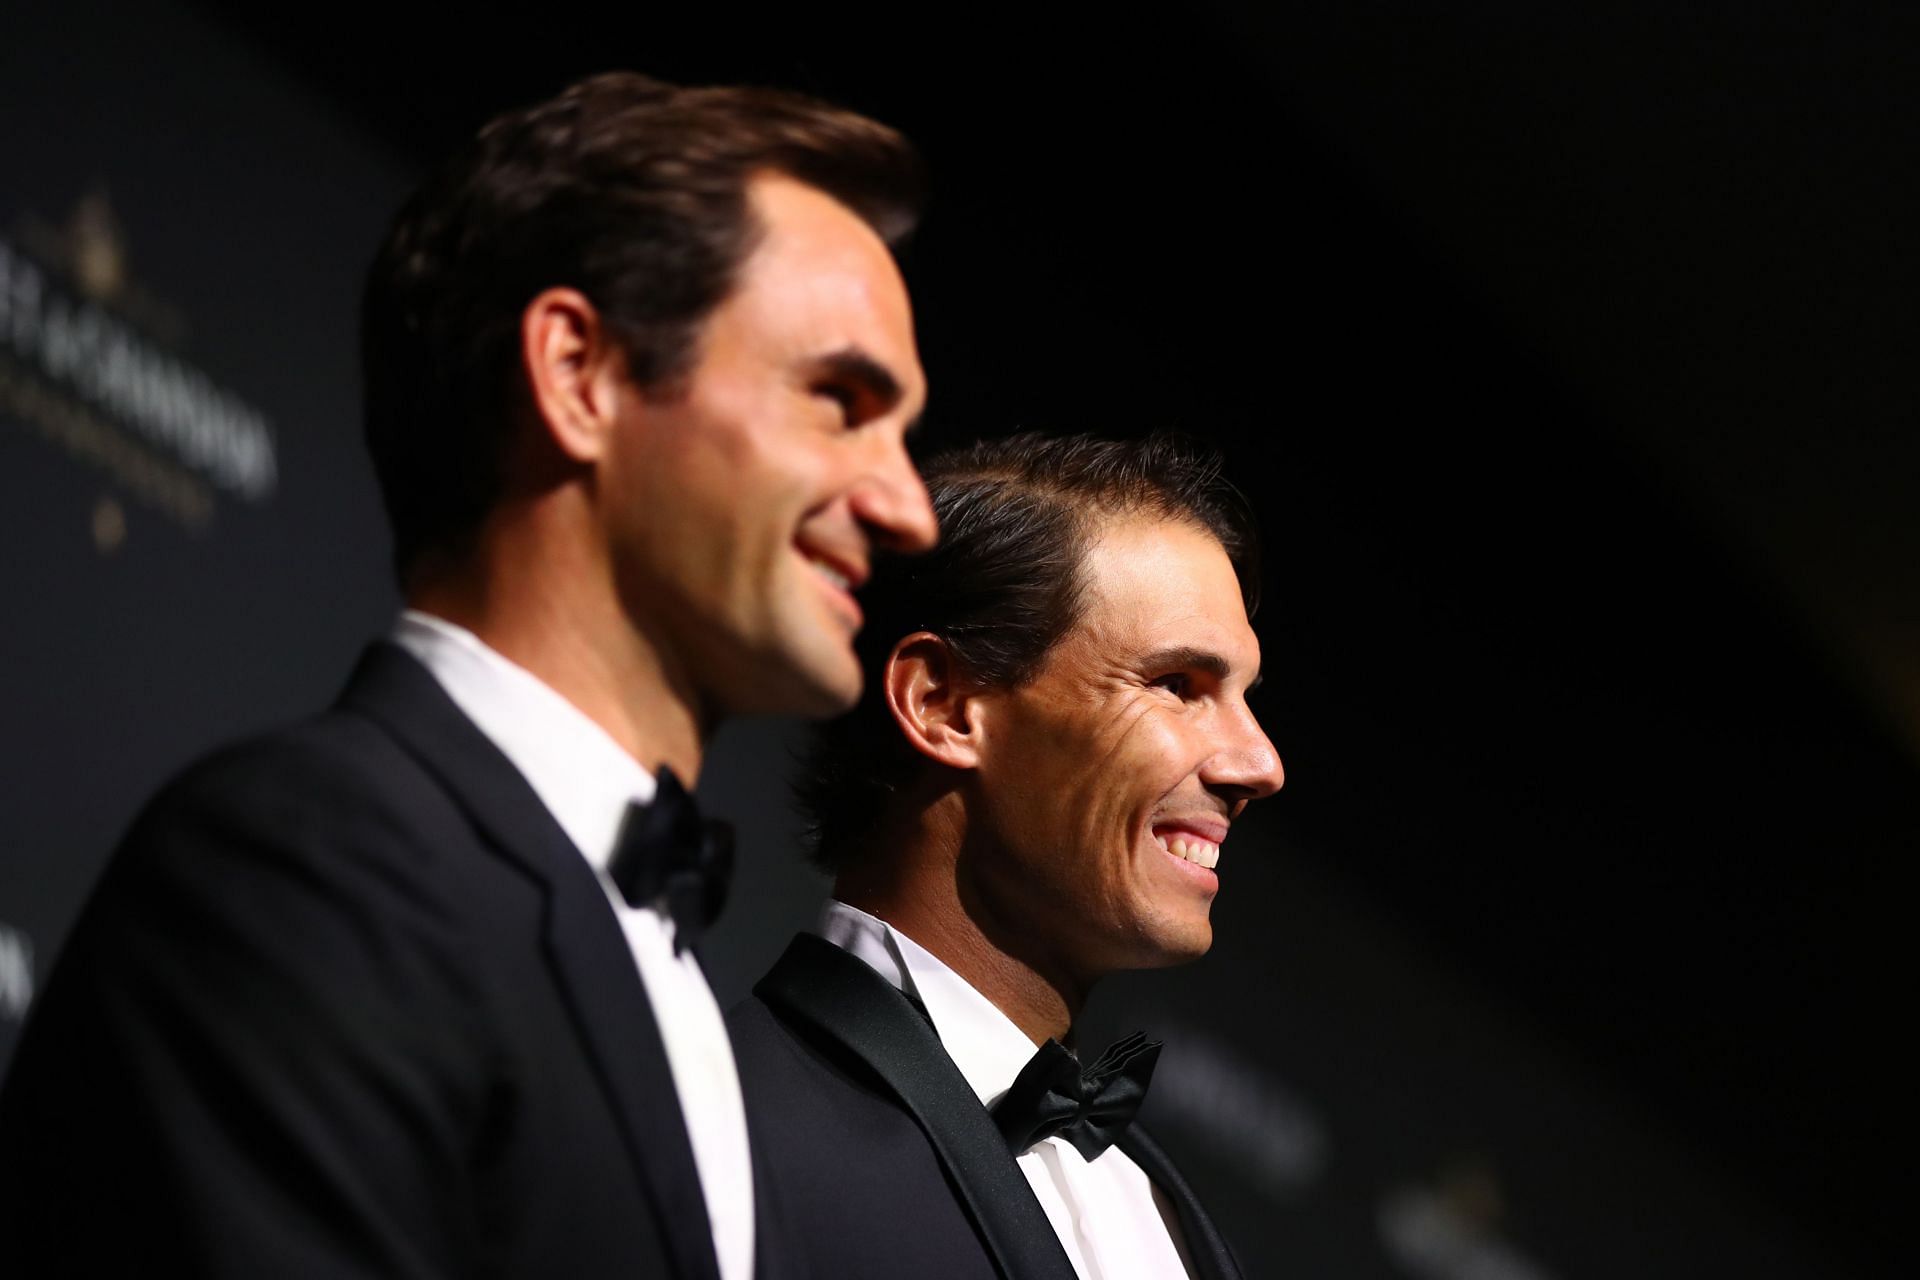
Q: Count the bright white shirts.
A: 2